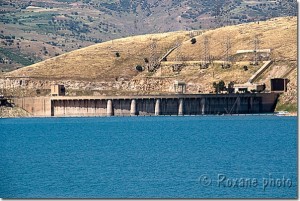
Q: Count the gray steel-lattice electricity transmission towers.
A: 5